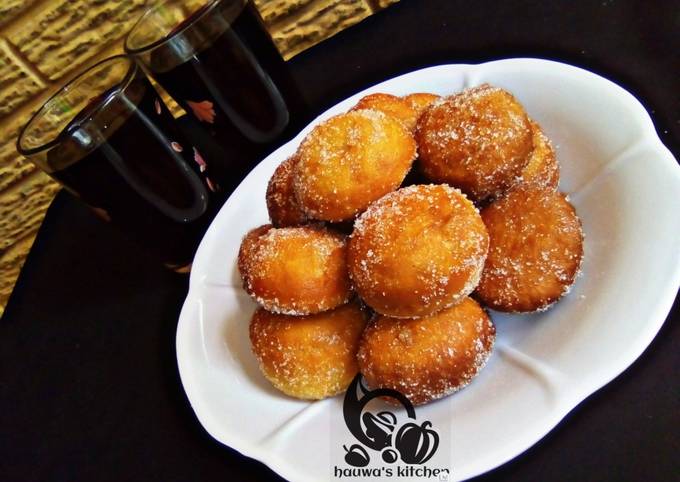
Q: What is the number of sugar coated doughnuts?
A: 11